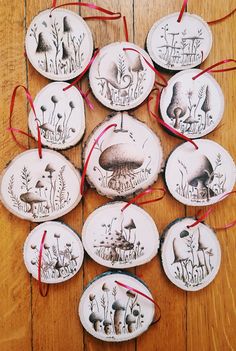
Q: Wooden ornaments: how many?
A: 12